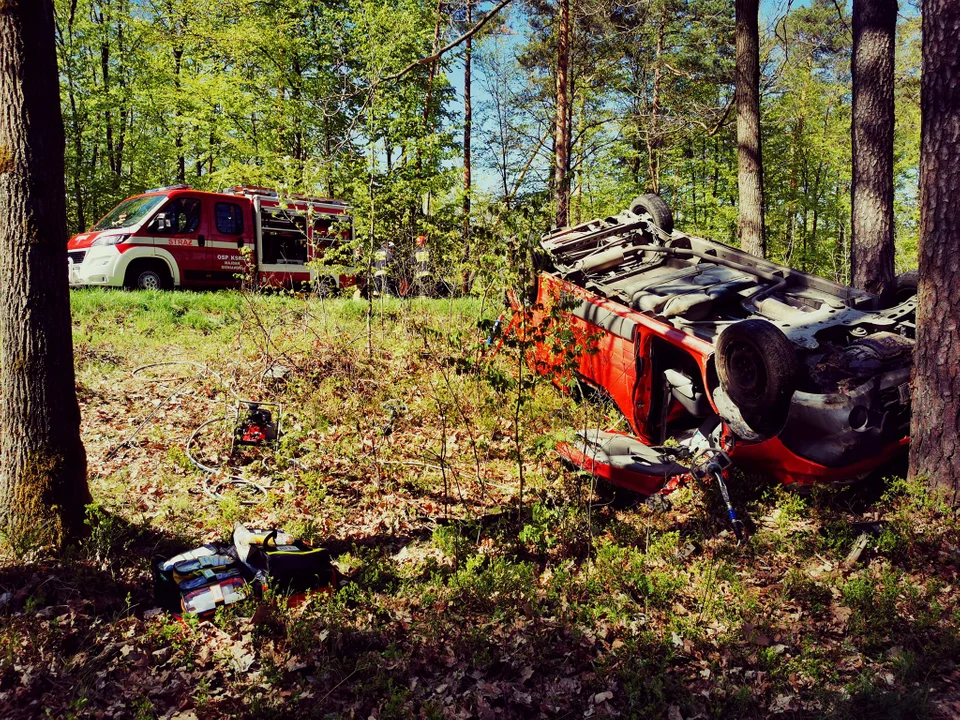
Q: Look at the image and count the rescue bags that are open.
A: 1